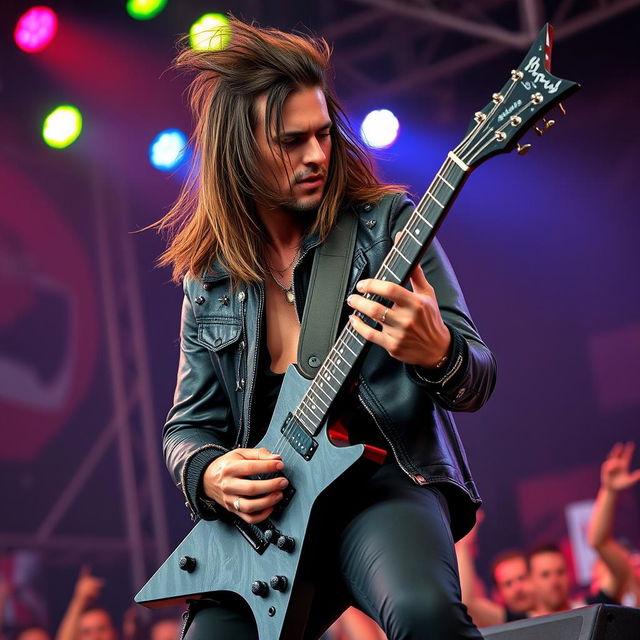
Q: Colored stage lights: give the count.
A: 6